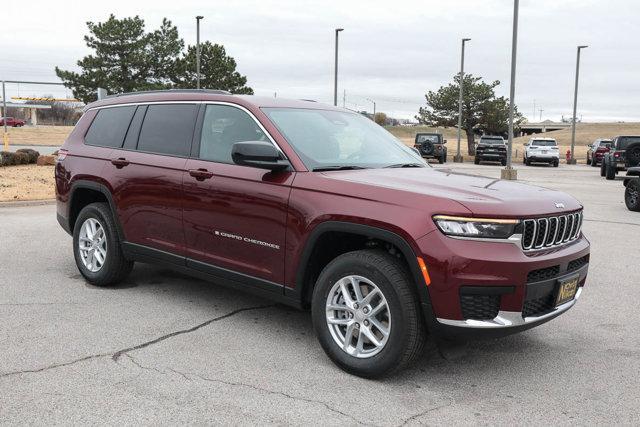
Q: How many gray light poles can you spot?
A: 5